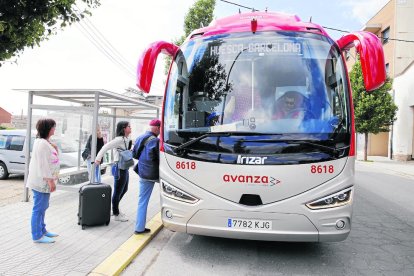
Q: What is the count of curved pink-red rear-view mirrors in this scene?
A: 2